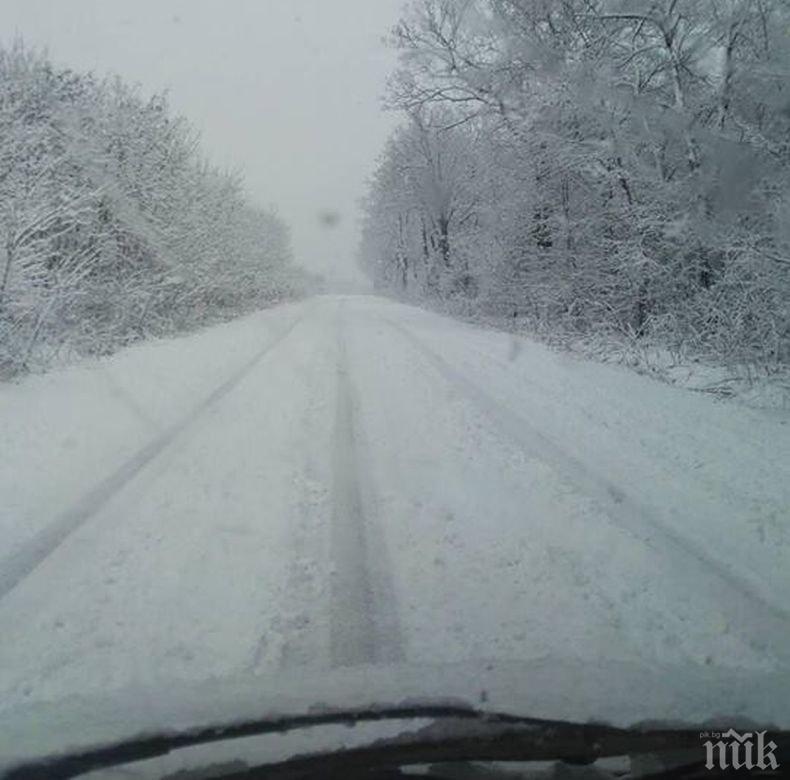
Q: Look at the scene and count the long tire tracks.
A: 3